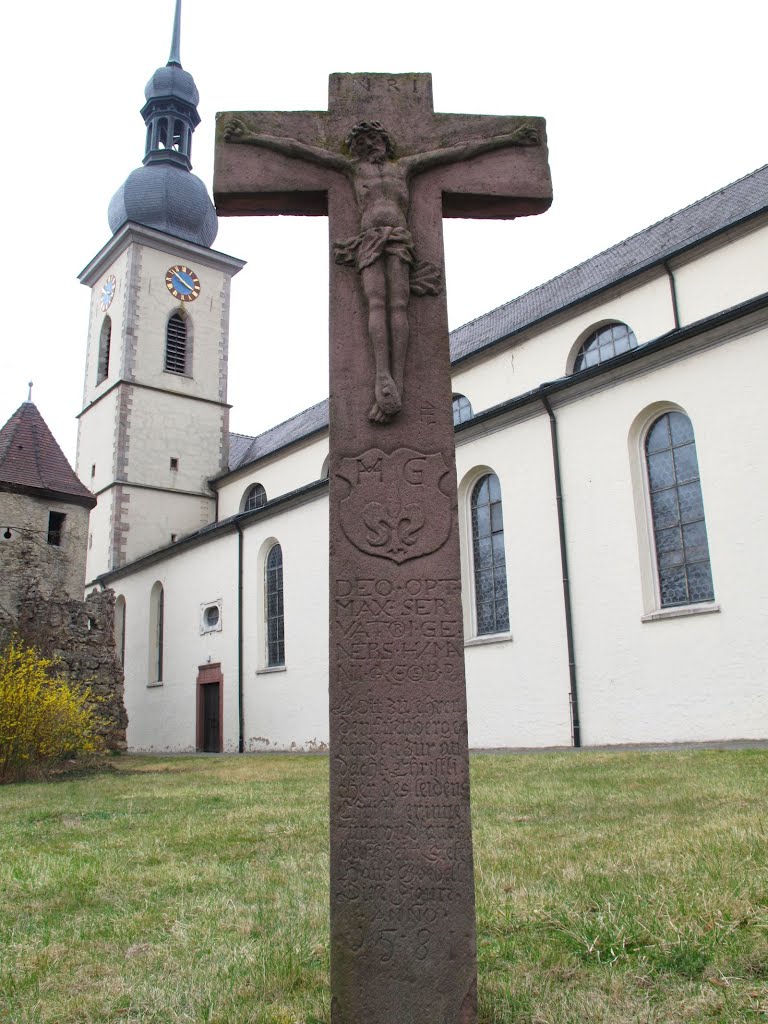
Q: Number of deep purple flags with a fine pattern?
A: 0